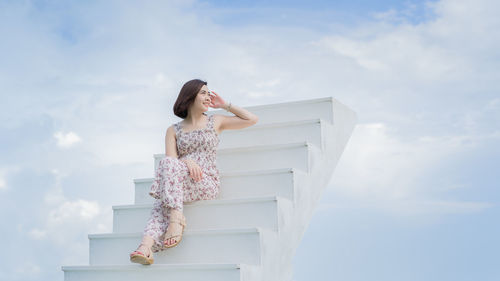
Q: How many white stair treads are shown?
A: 7